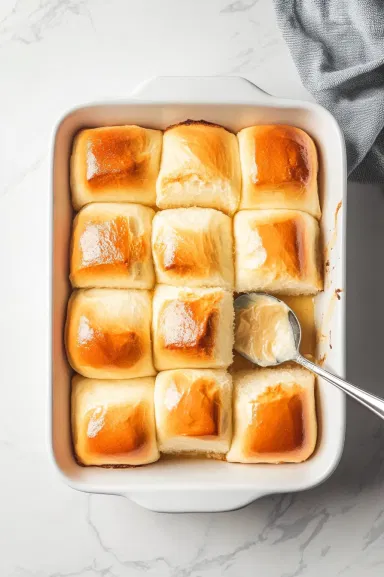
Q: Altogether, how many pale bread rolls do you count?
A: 11